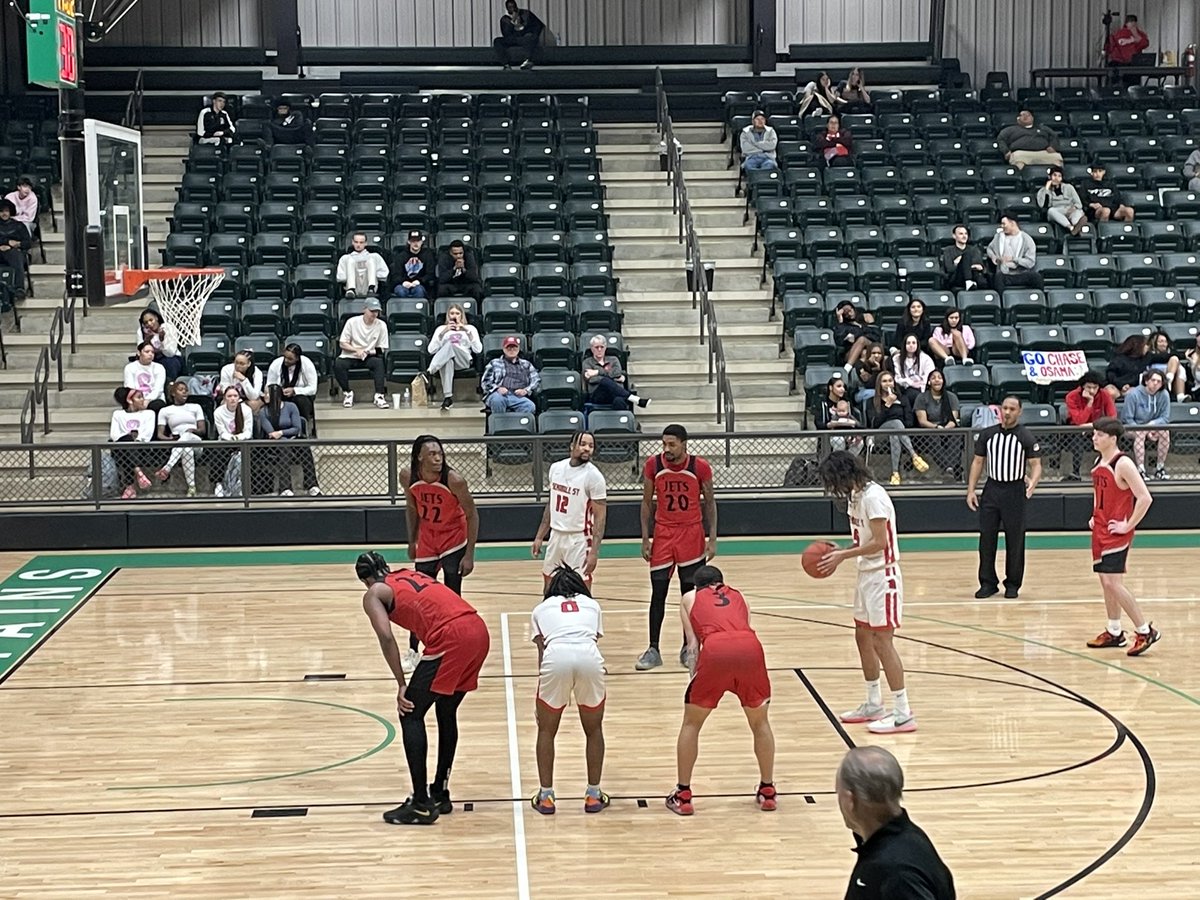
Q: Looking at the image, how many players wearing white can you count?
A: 3